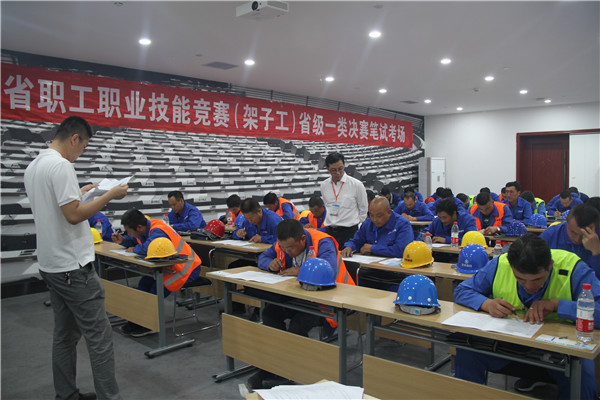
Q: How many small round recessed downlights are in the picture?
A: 11